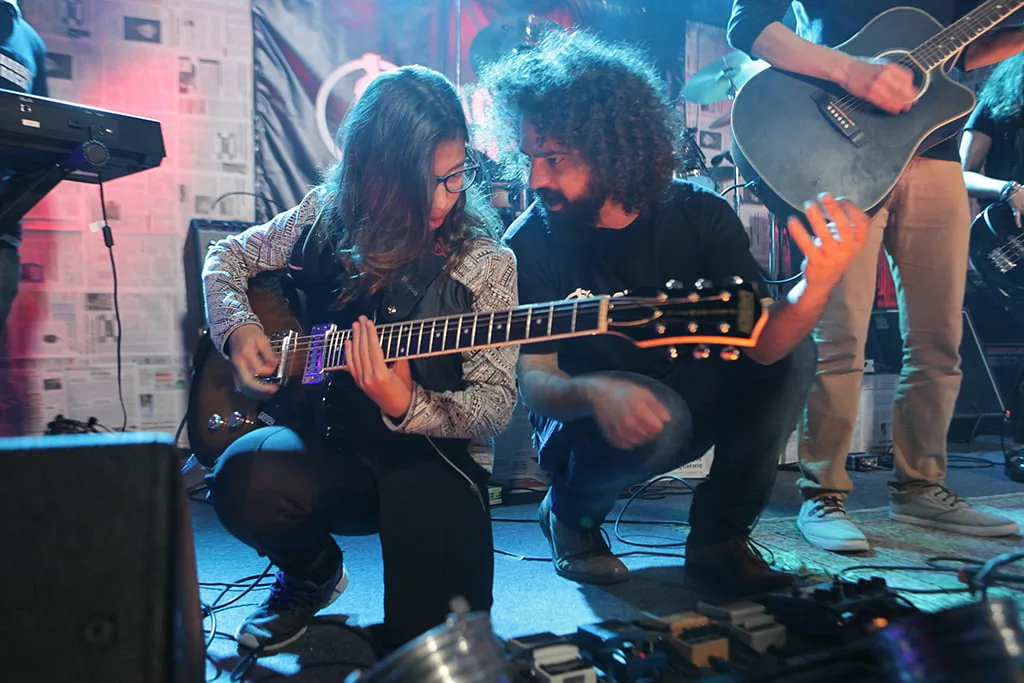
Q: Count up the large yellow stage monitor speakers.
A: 0